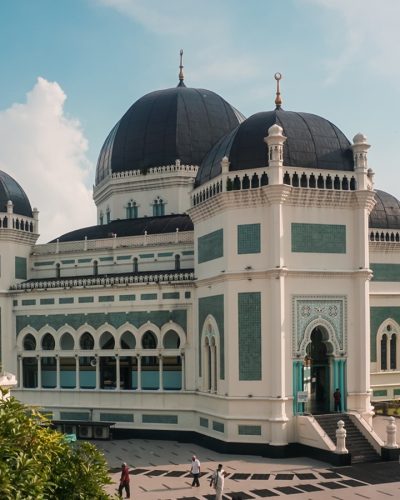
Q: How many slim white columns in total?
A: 9